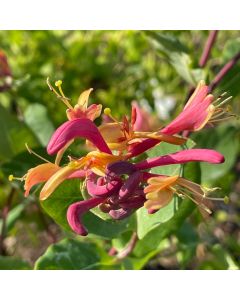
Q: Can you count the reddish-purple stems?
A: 2